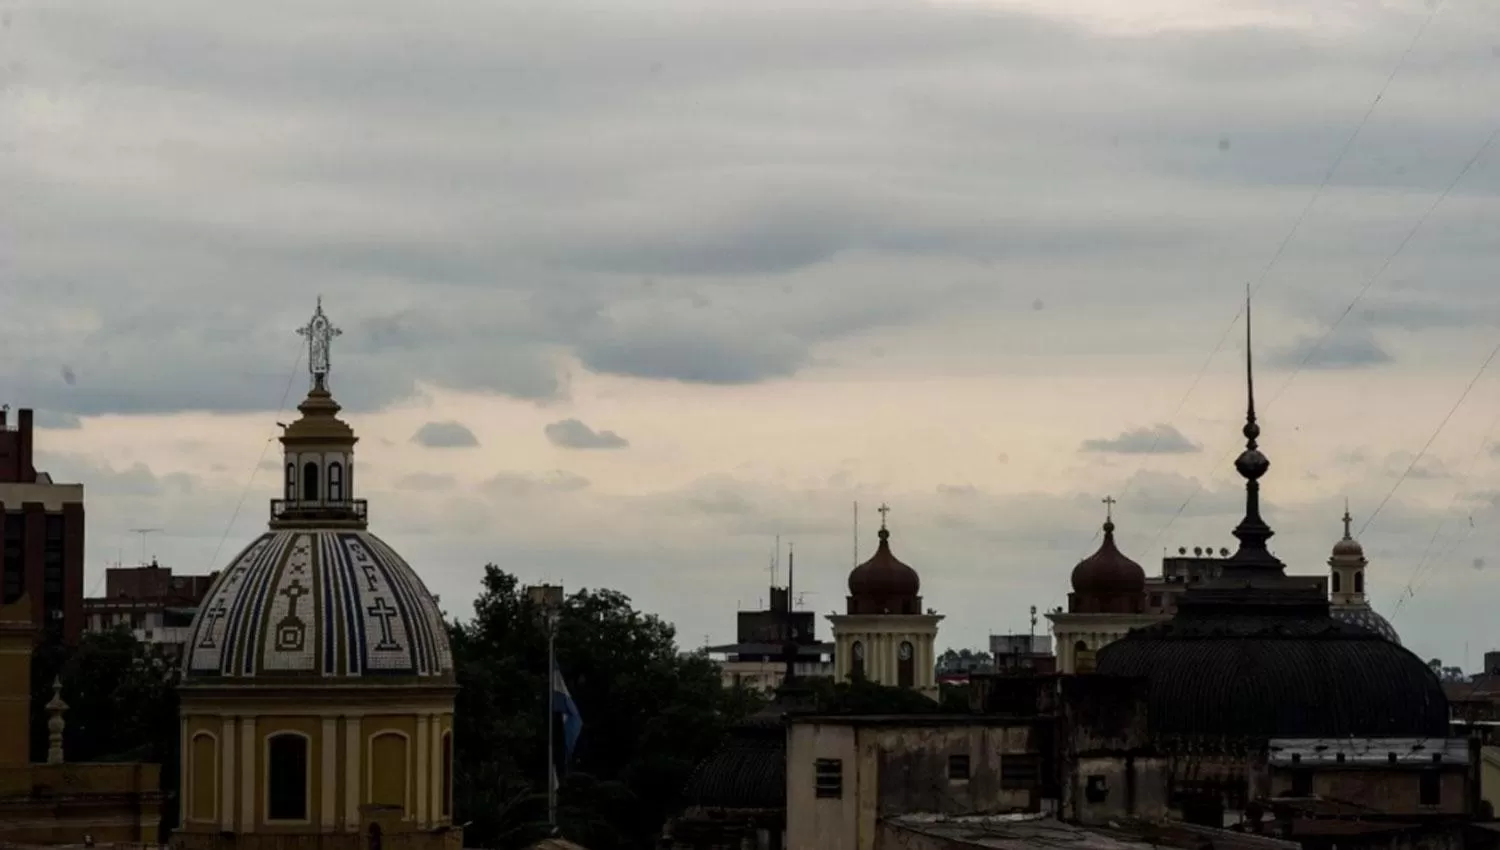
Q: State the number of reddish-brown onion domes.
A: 2